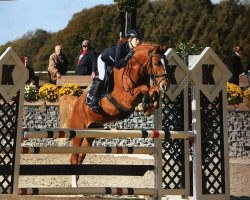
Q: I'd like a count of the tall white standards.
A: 3